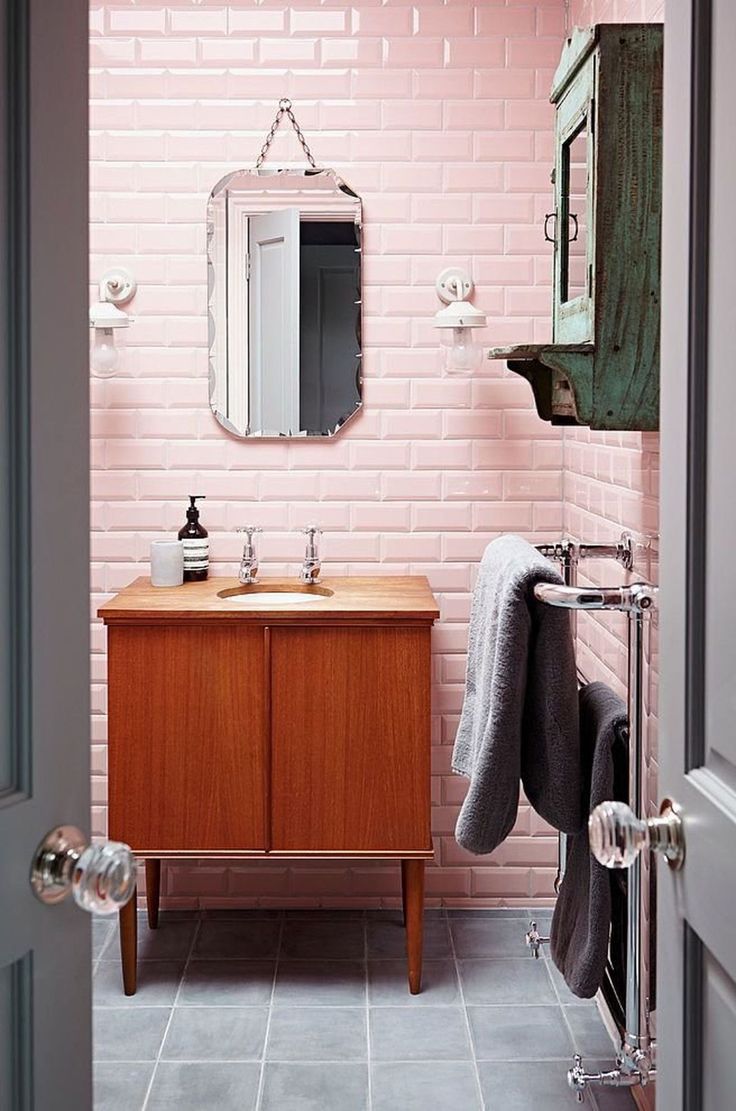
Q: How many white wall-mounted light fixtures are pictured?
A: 2